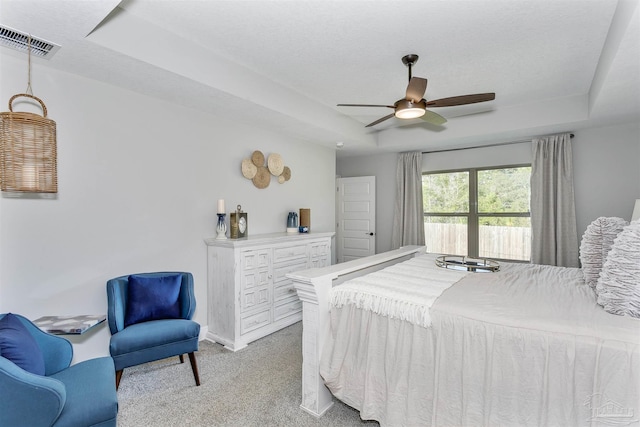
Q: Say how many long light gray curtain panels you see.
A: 2